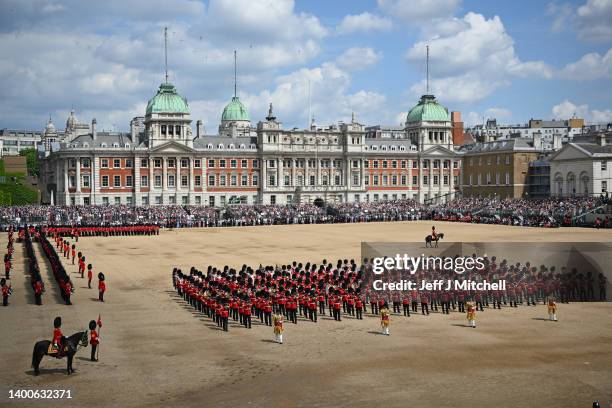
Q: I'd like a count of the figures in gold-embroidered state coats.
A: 4